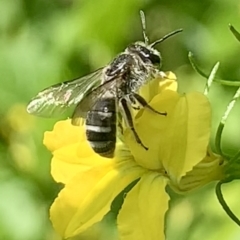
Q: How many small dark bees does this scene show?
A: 1